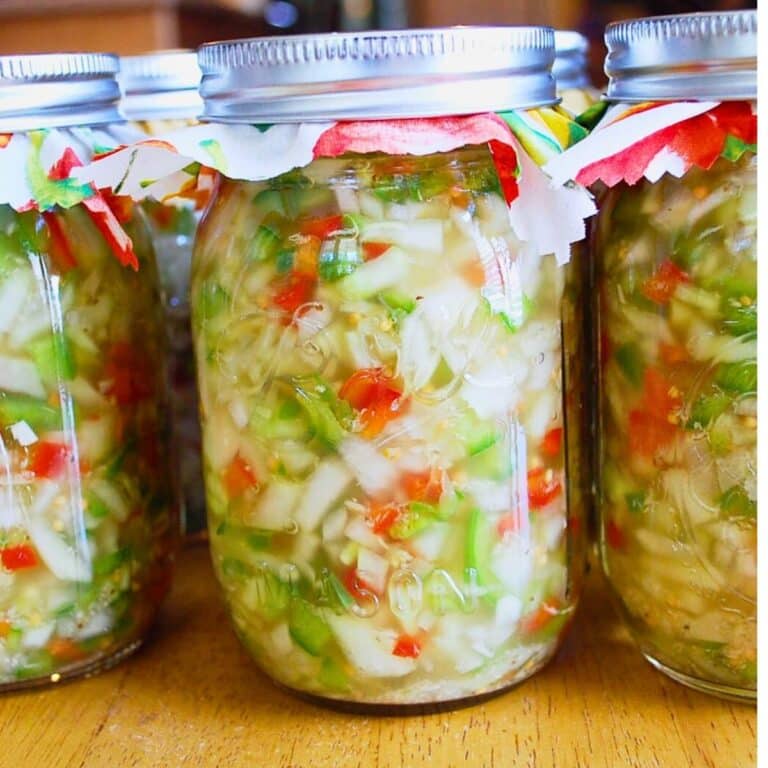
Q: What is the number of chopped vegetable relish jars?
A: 5